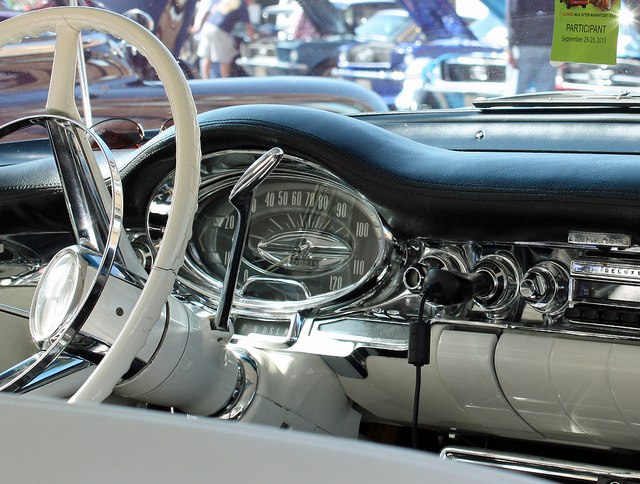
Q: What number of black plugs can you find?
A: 1